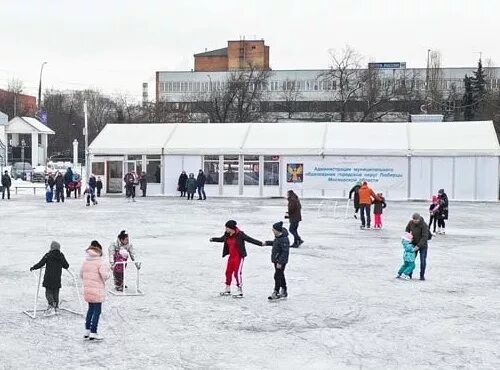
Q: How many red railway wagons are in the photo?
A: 0